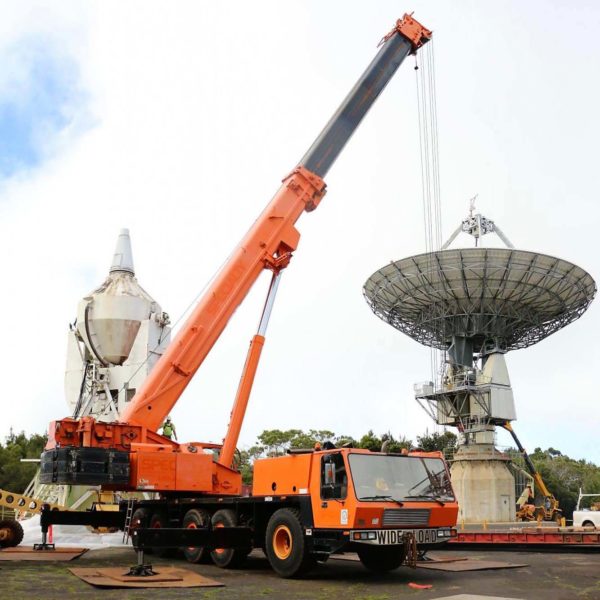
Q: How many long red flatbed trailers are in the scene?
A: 1